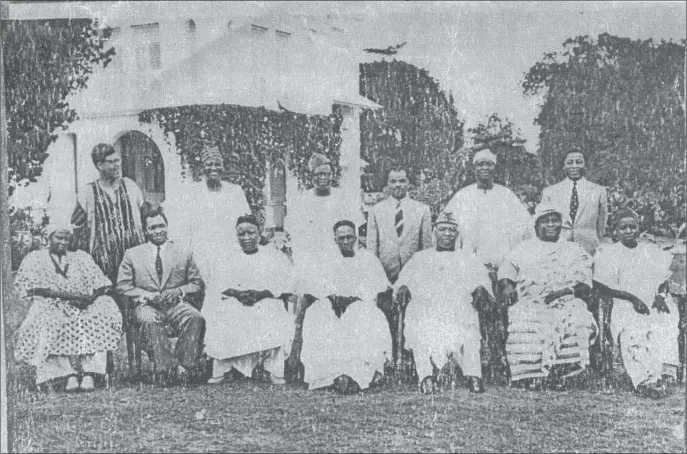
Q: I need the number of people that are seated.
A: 7